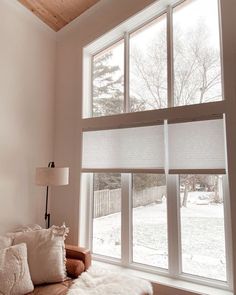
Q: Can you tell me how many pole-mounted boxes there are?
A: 0